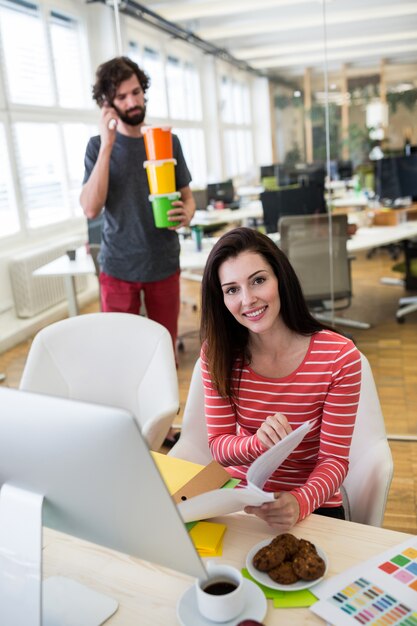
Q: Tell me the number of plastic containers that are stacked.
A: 3